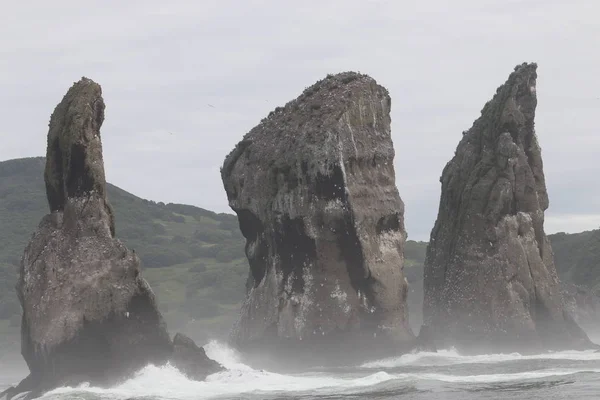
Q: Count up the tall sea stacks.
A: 3